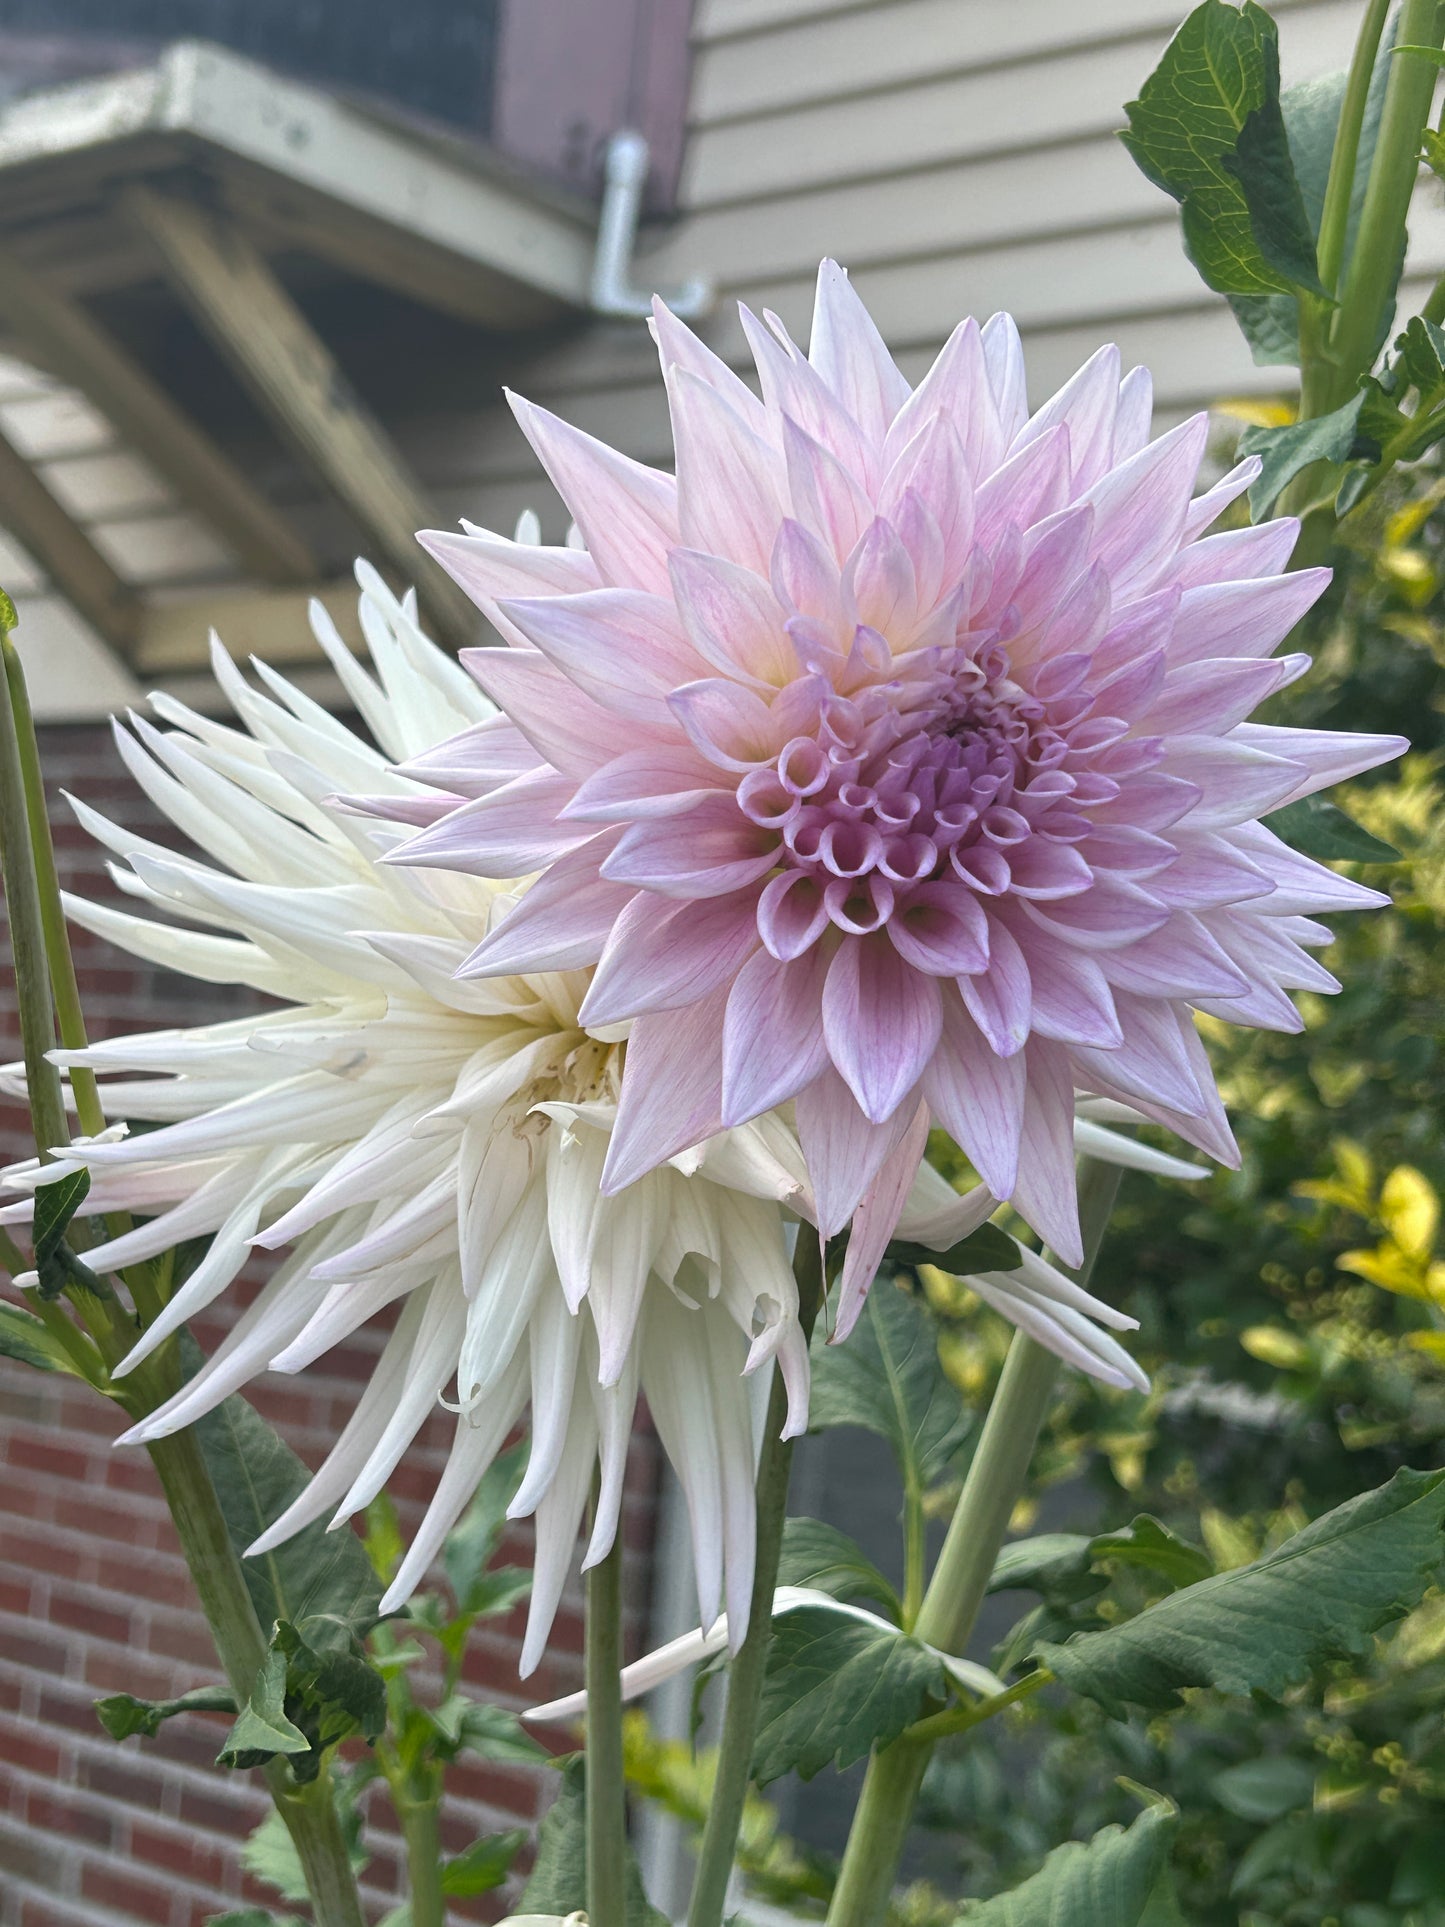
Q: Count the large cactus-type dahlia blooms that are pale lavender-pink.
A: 1